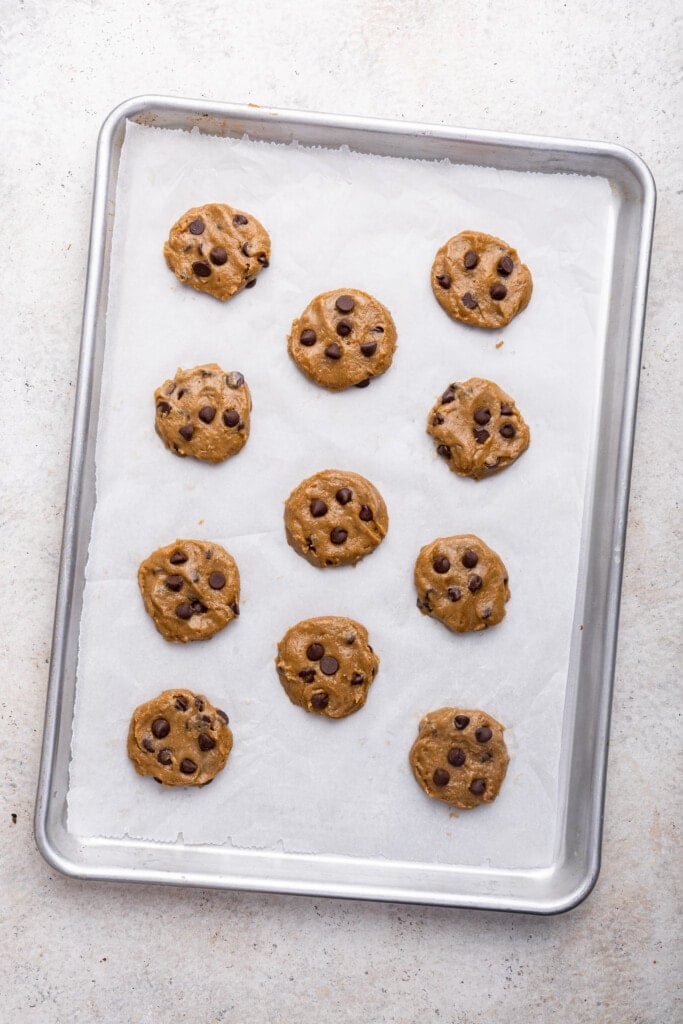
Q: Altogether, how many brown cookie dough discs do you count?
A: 11